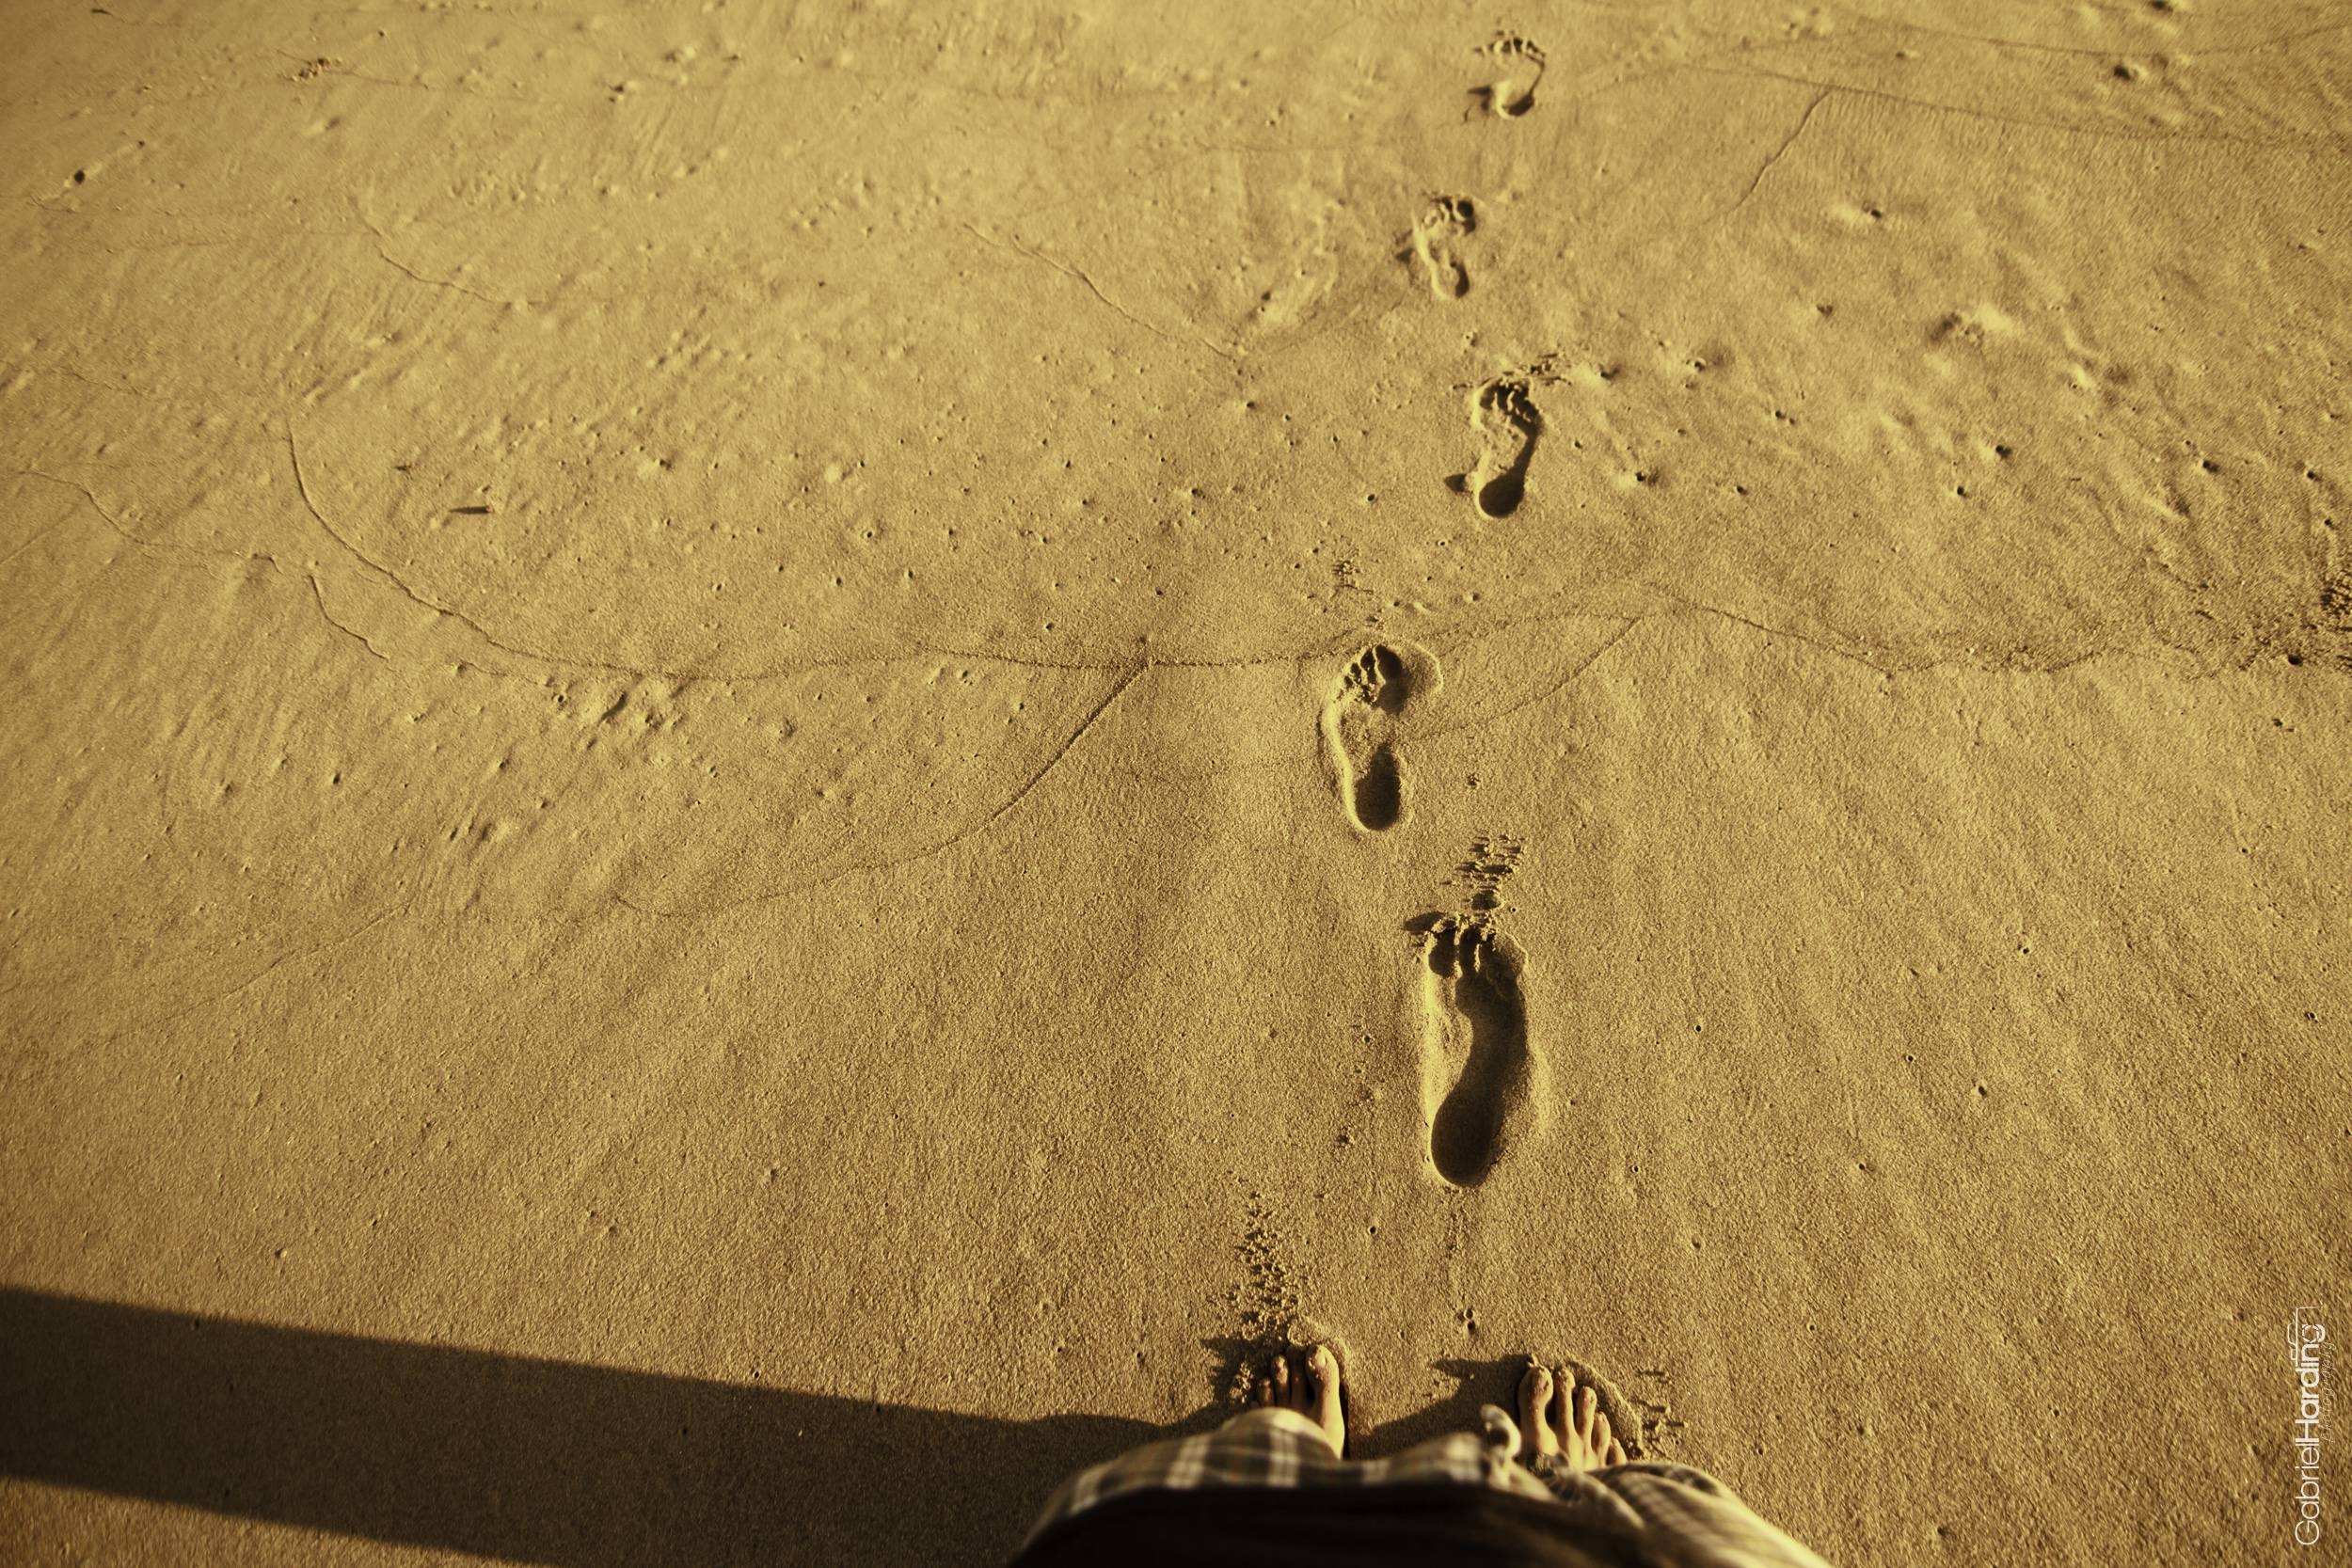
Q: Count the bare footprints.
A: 5